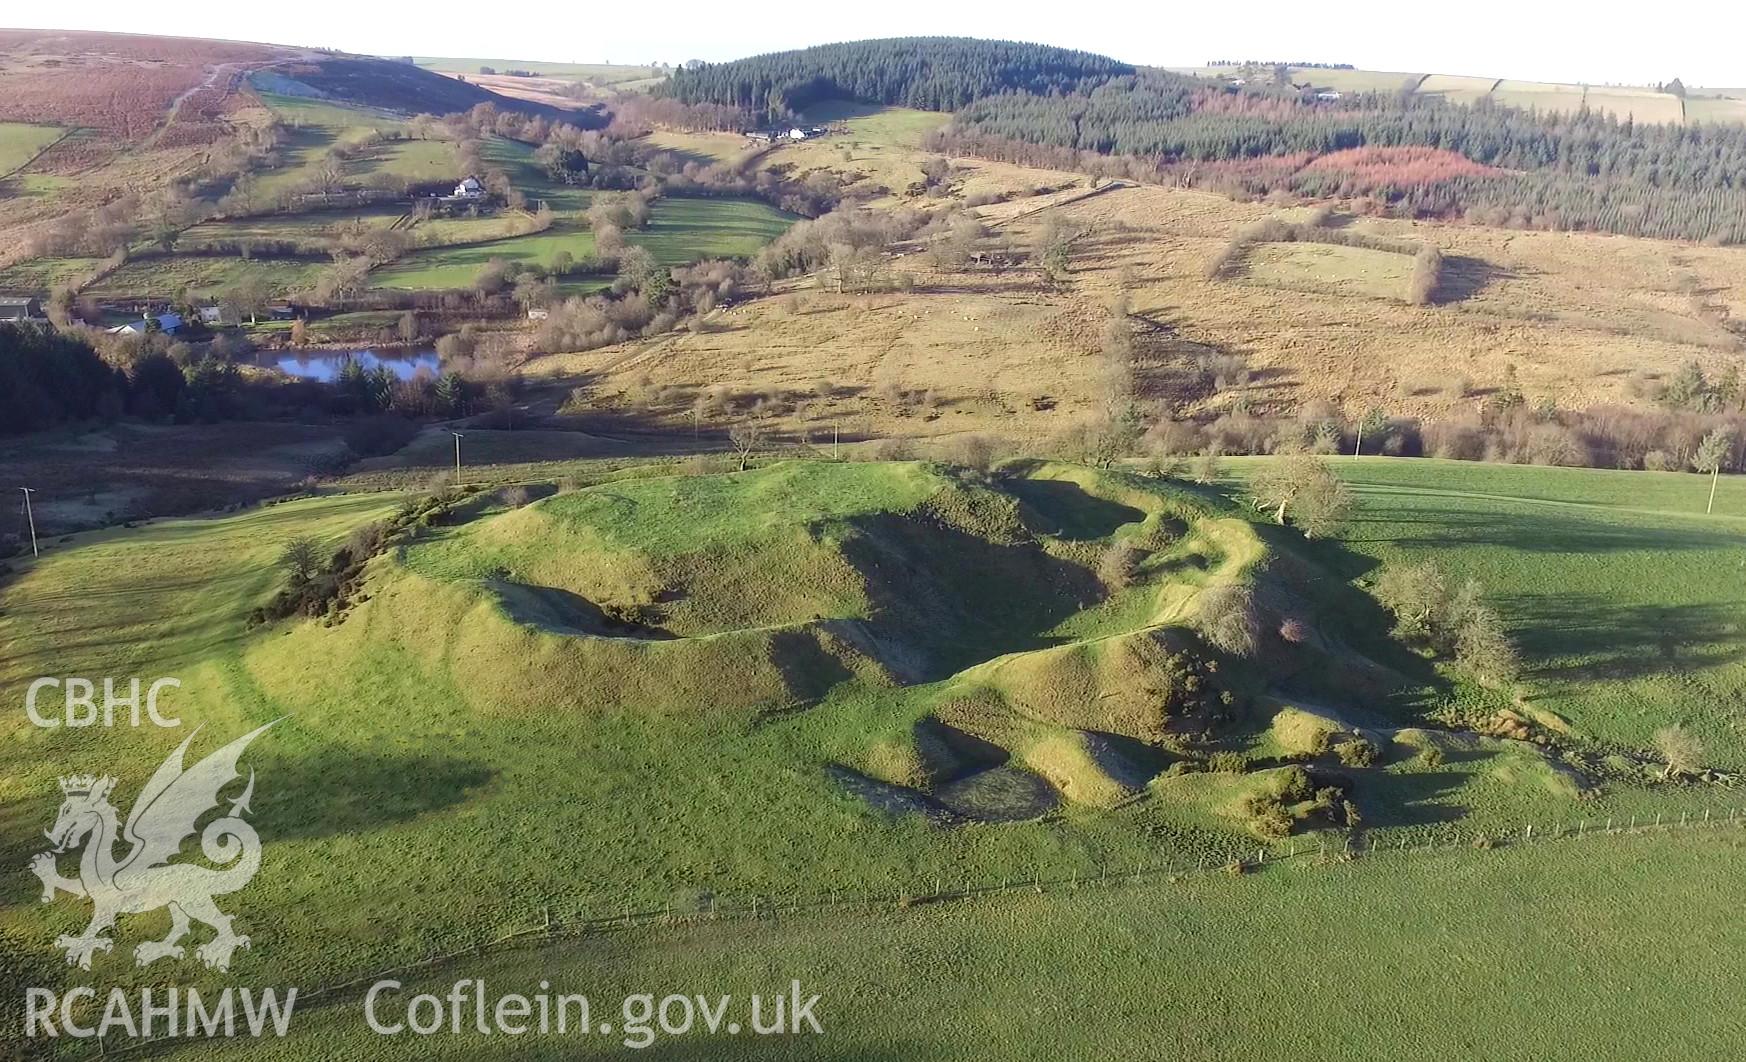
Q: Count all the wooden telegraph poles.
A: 5